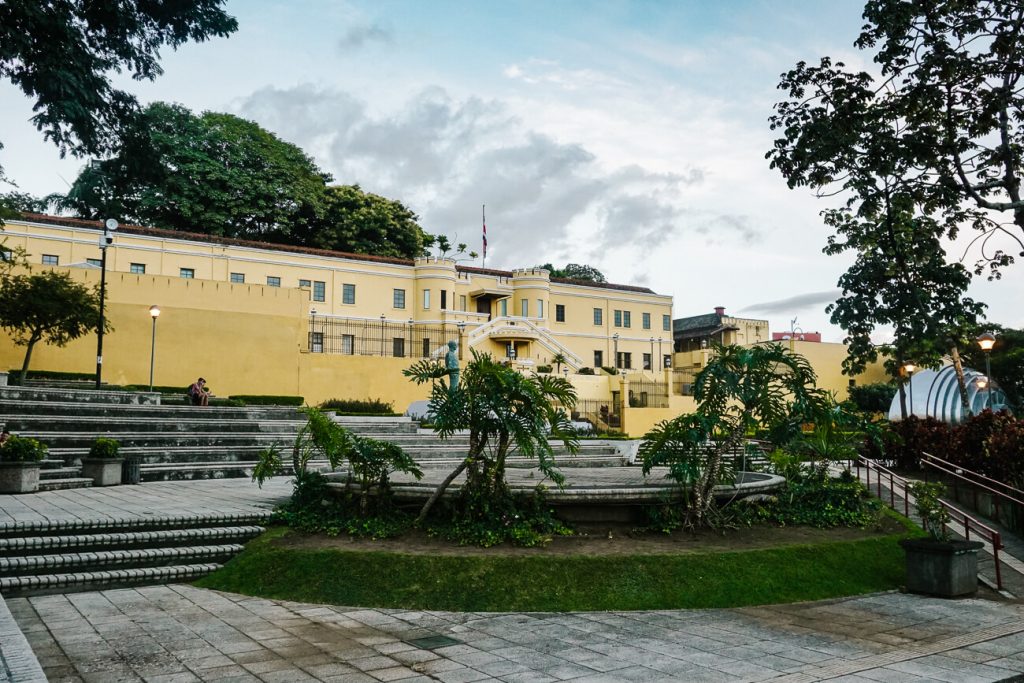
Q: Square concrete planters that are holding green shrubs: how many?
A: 3